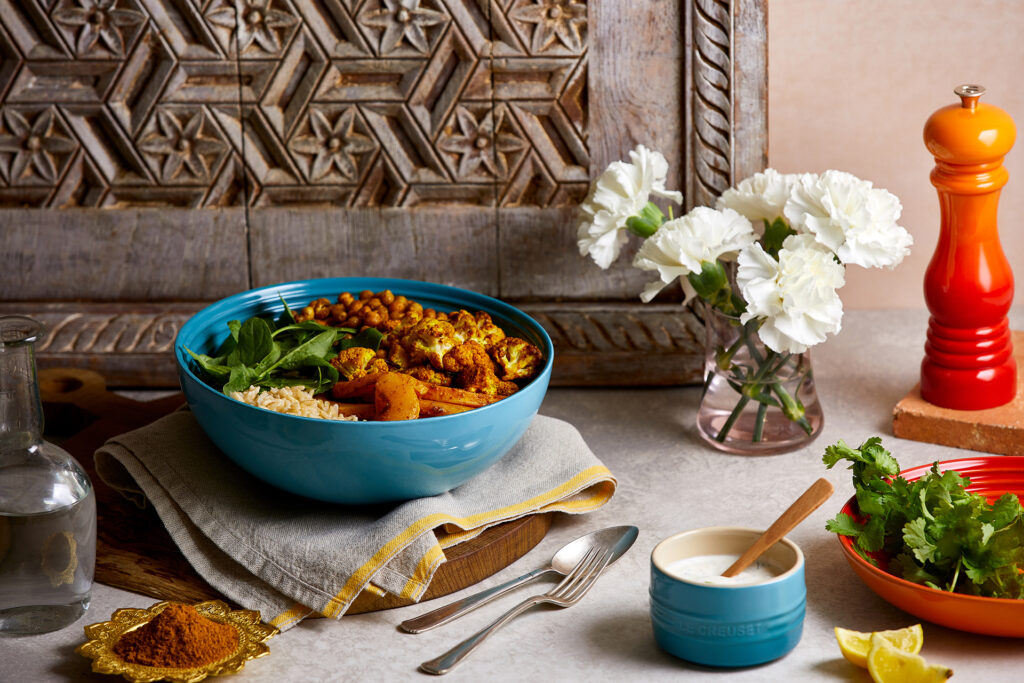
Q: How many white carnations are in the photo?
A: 5